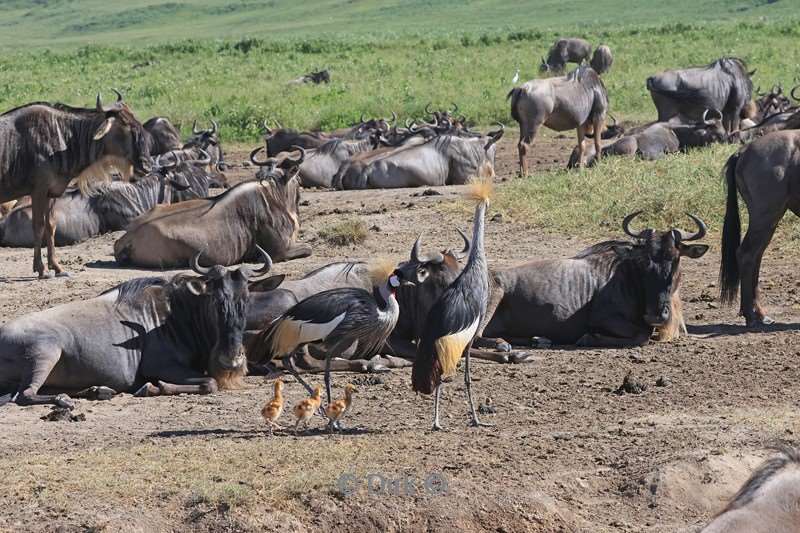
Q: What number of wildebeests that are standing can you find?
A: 6